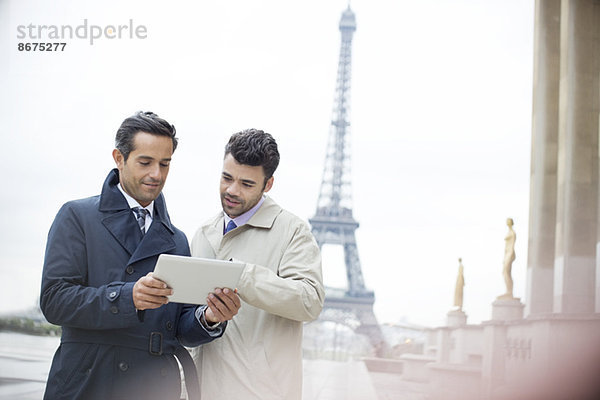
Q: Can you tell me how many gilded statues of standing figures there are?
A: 2